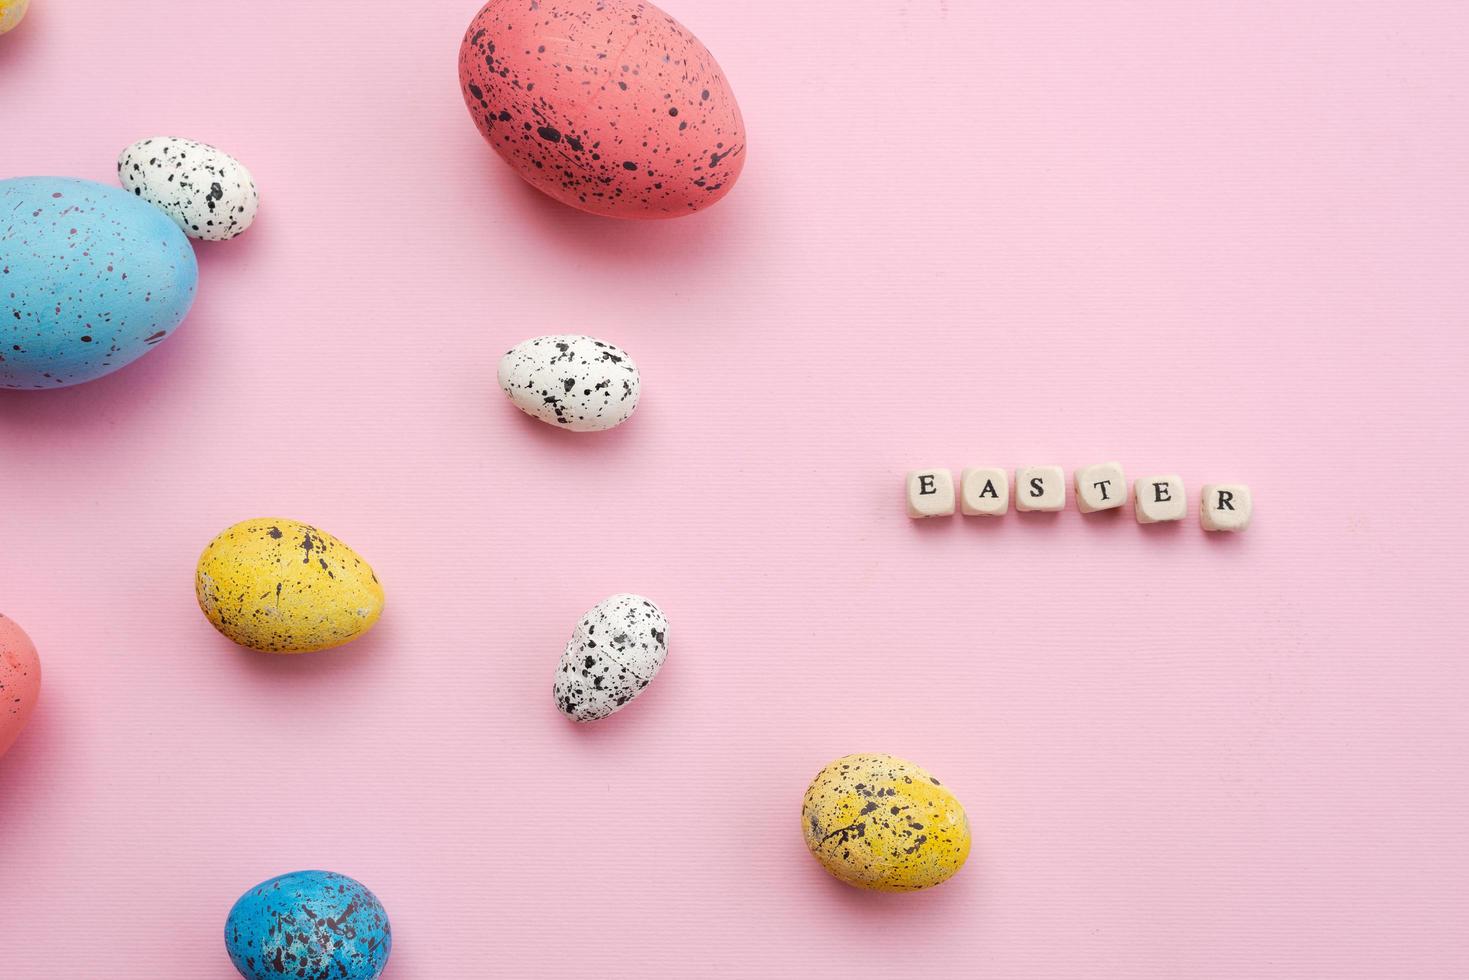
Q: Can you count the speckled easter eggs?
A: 10